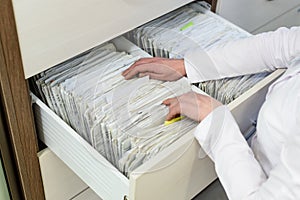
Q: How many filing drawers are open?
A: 1